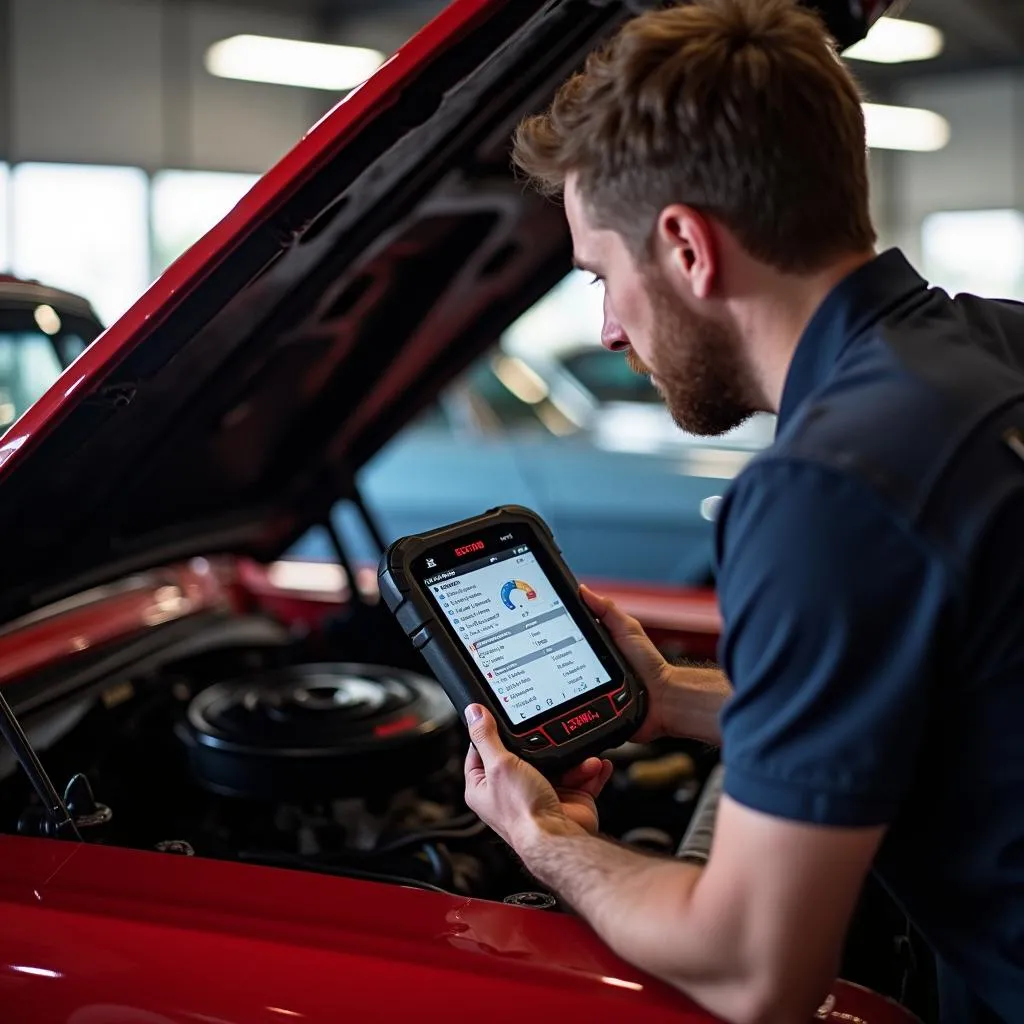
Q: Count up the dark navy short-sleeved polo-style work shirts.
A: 1